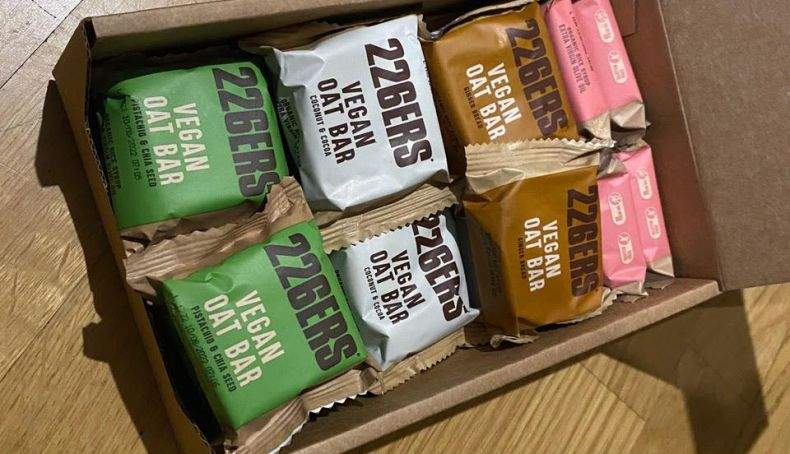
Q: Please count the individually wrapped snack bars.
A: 10